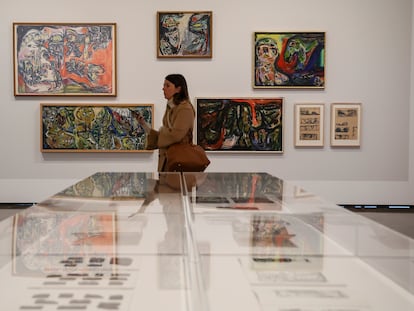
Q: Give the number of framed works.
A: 7